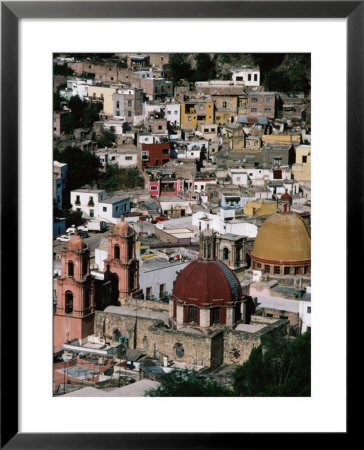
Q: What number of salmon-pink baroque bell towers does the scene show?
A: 2